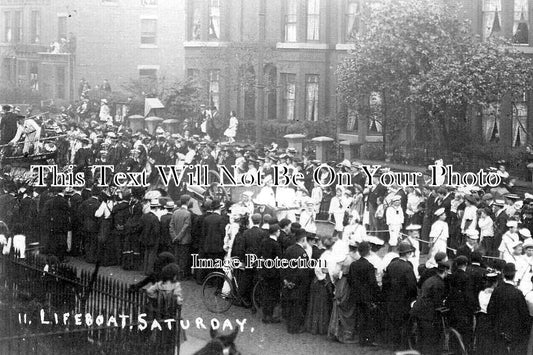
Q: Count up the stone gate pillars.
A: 6